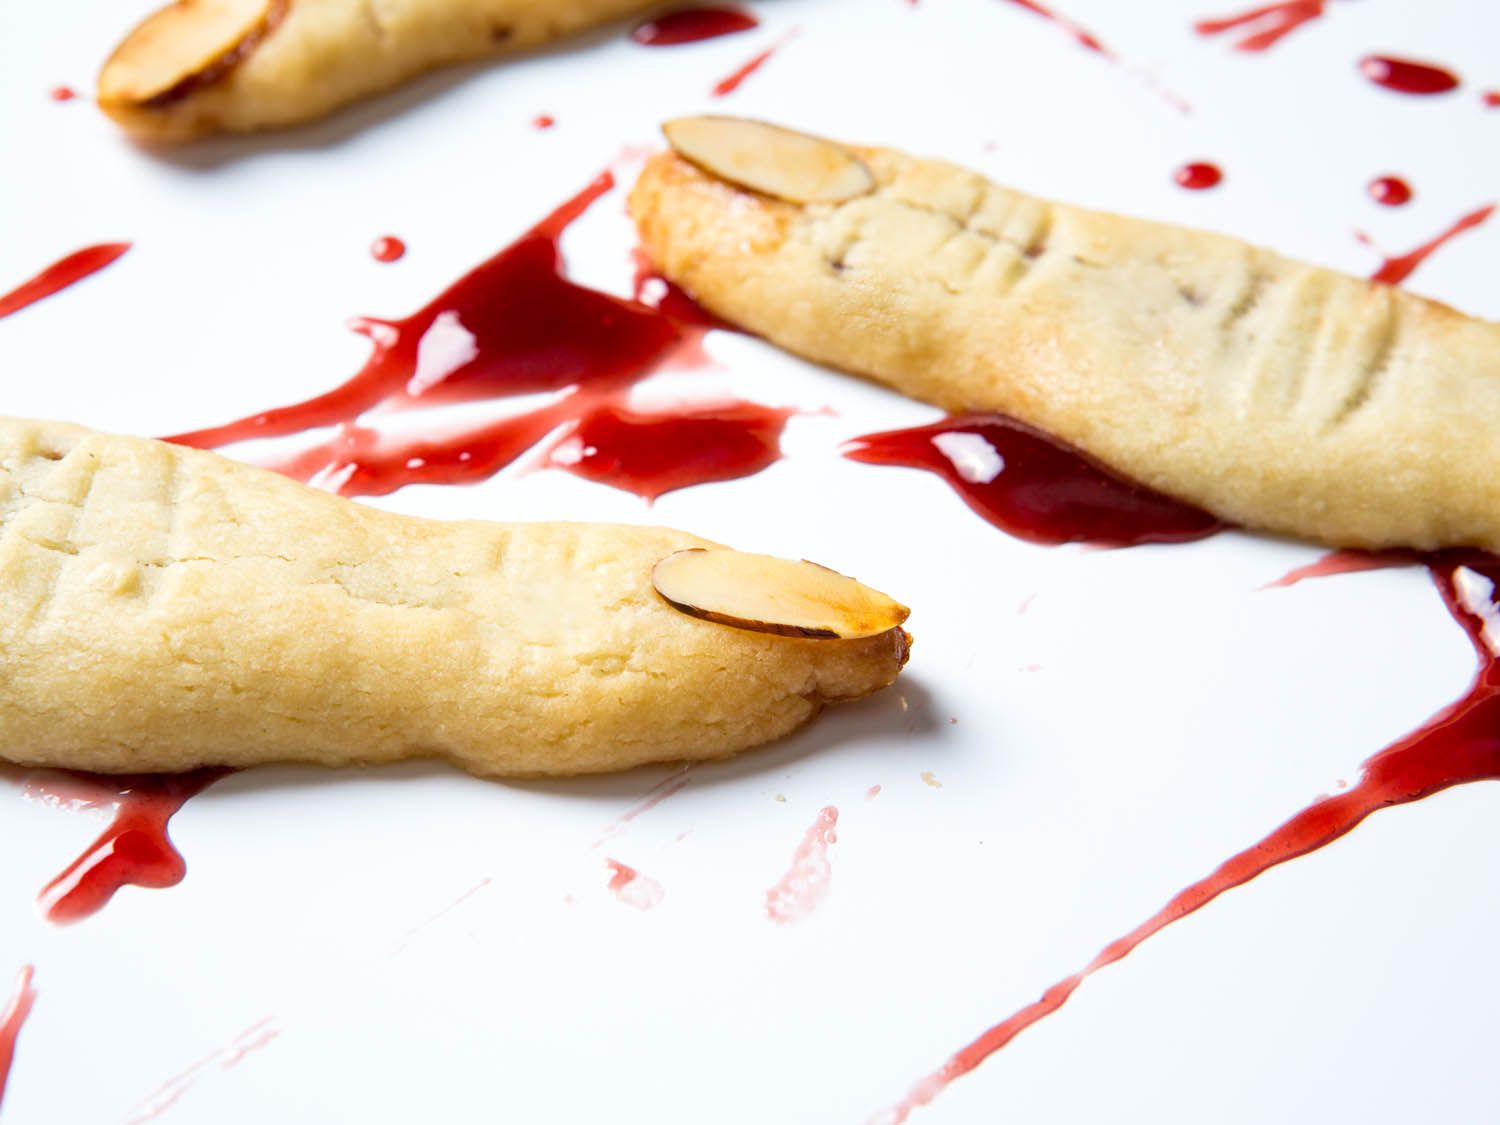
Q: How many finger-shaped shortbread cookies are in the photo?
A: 3